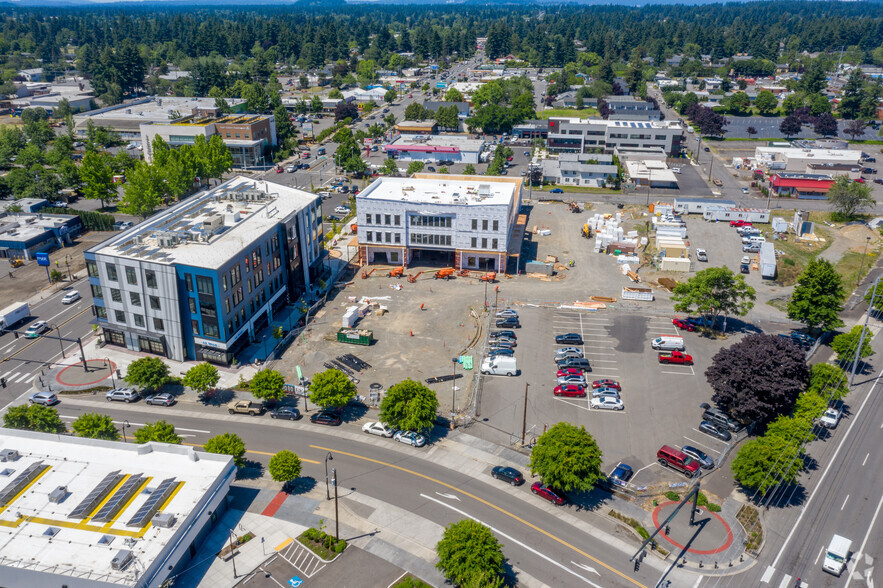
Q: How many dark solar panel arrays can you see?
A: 4